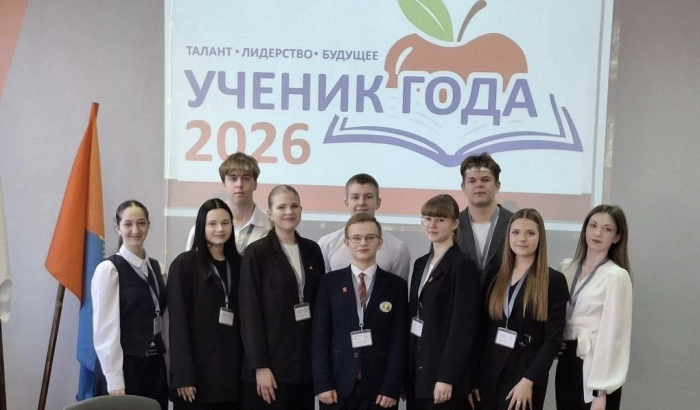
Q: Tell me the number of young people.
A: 10